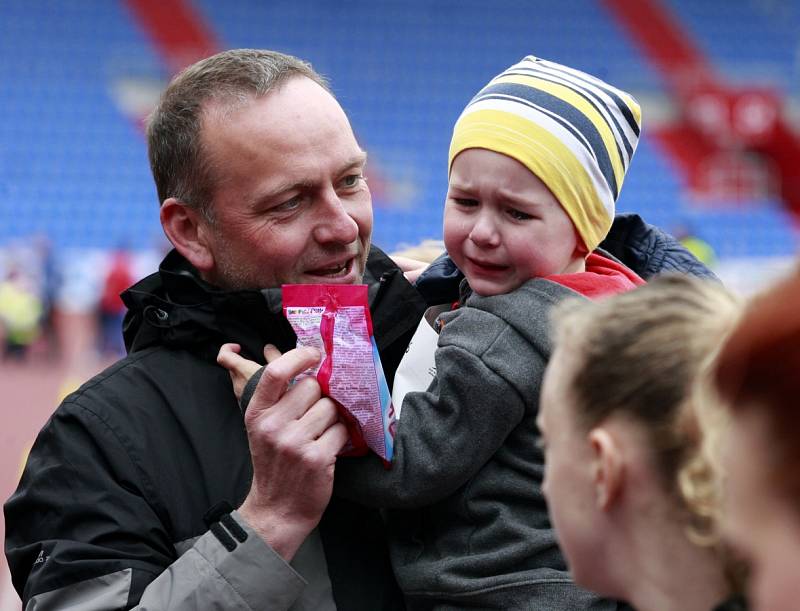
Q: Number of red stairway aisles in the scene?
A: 2